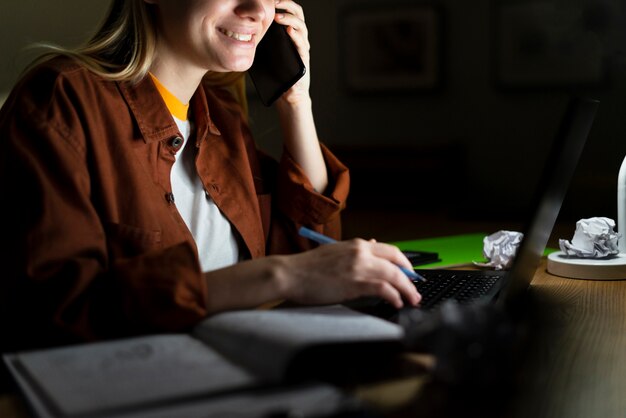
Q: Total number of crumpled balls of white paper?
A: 2